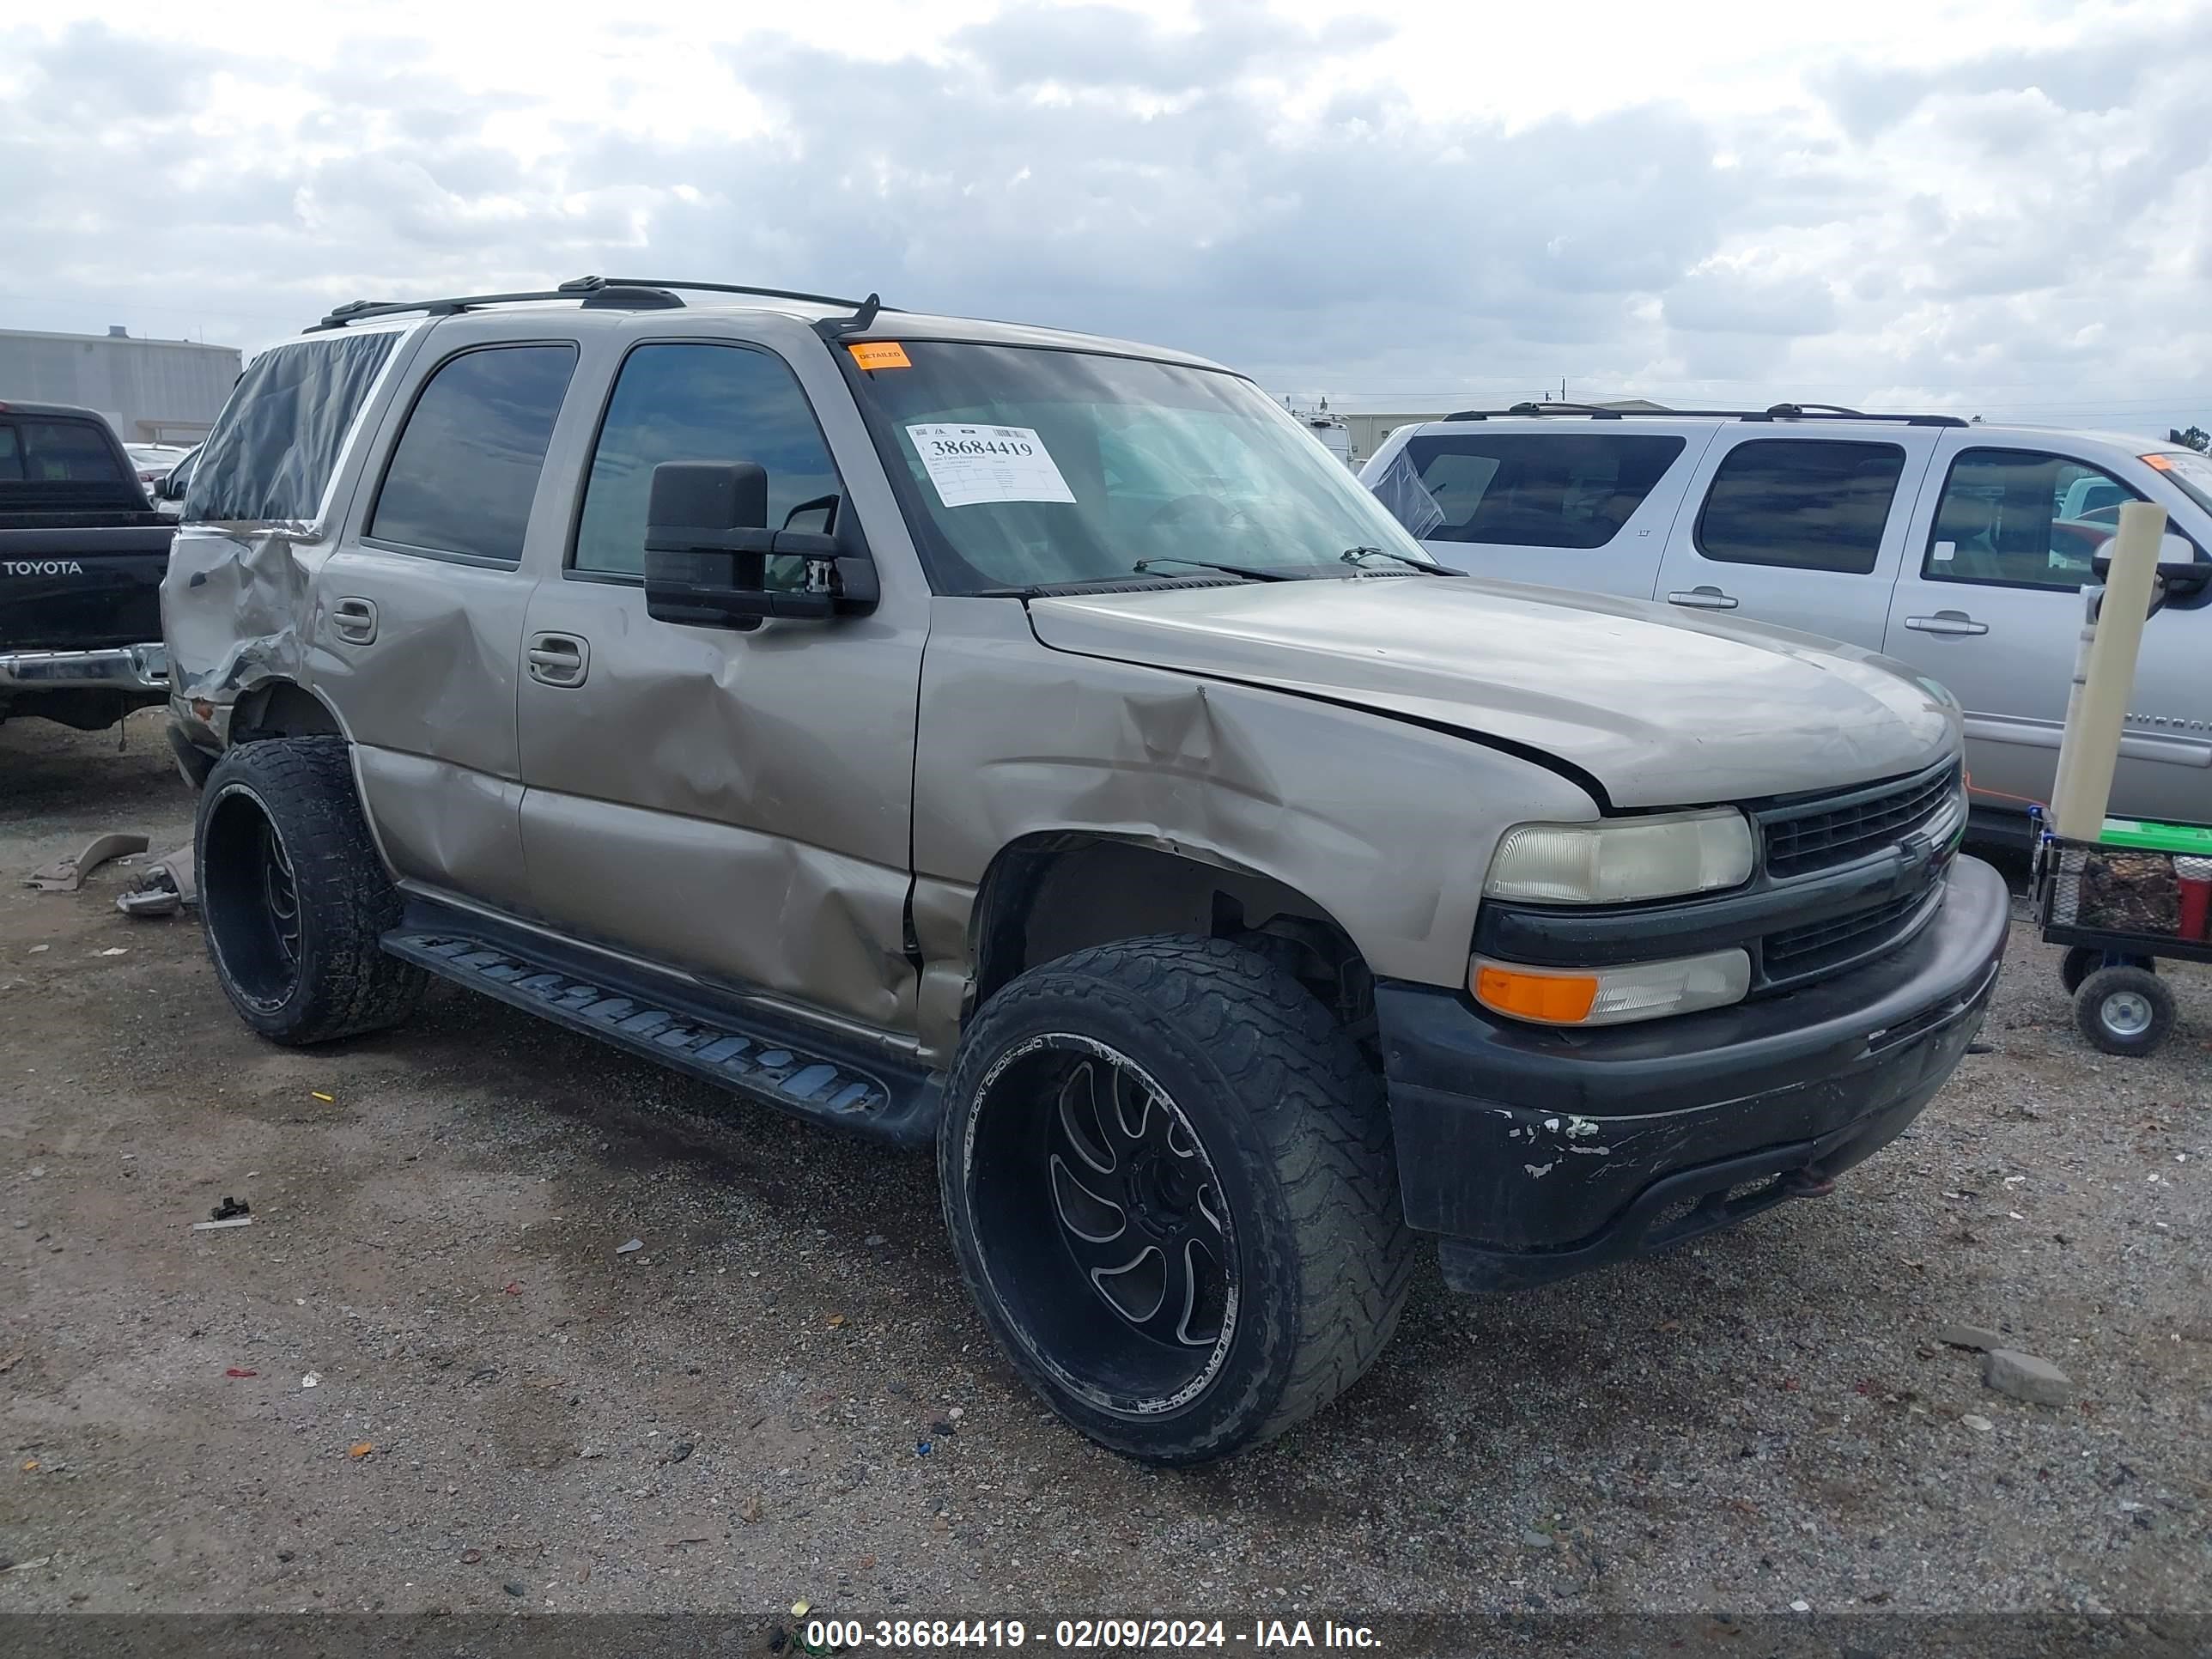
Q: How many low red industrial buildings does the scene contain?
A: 0